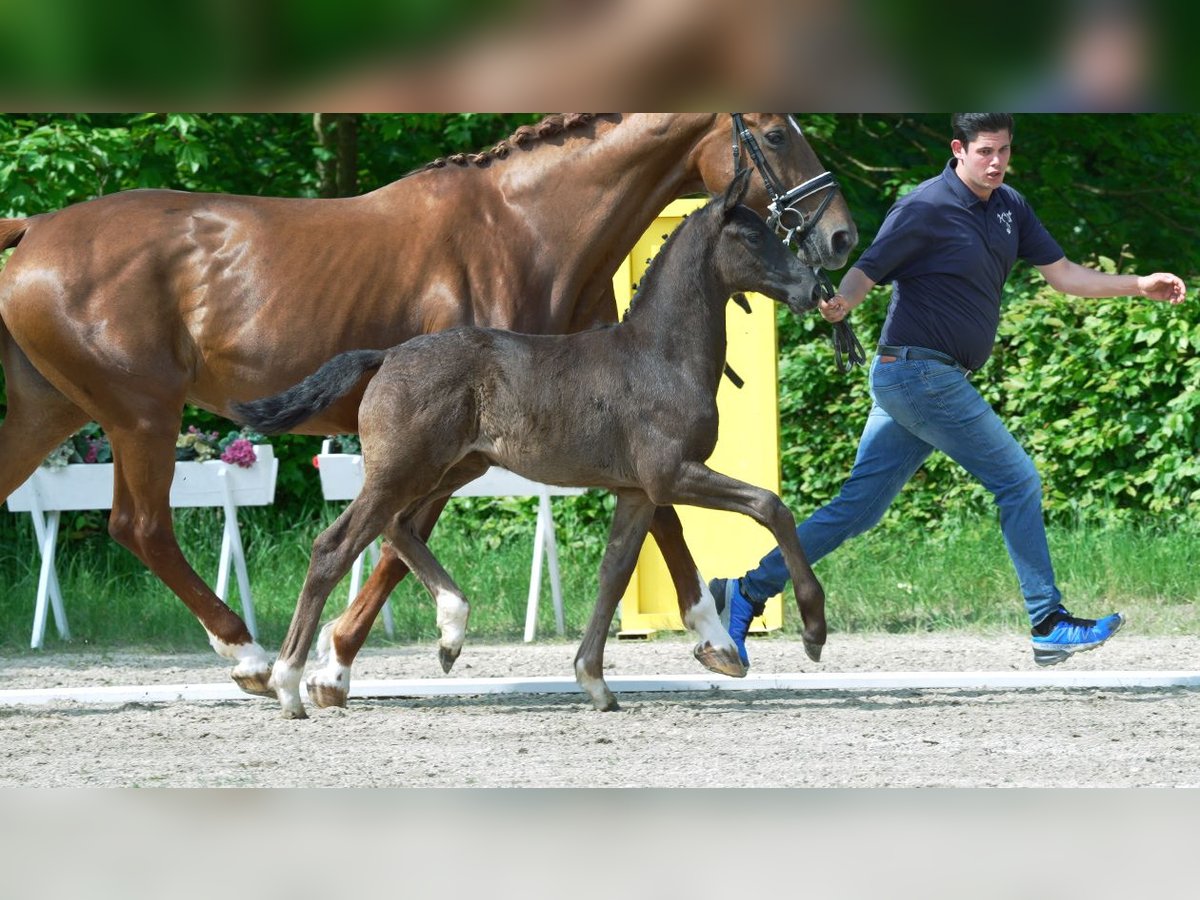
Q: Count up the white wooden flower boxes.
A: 2